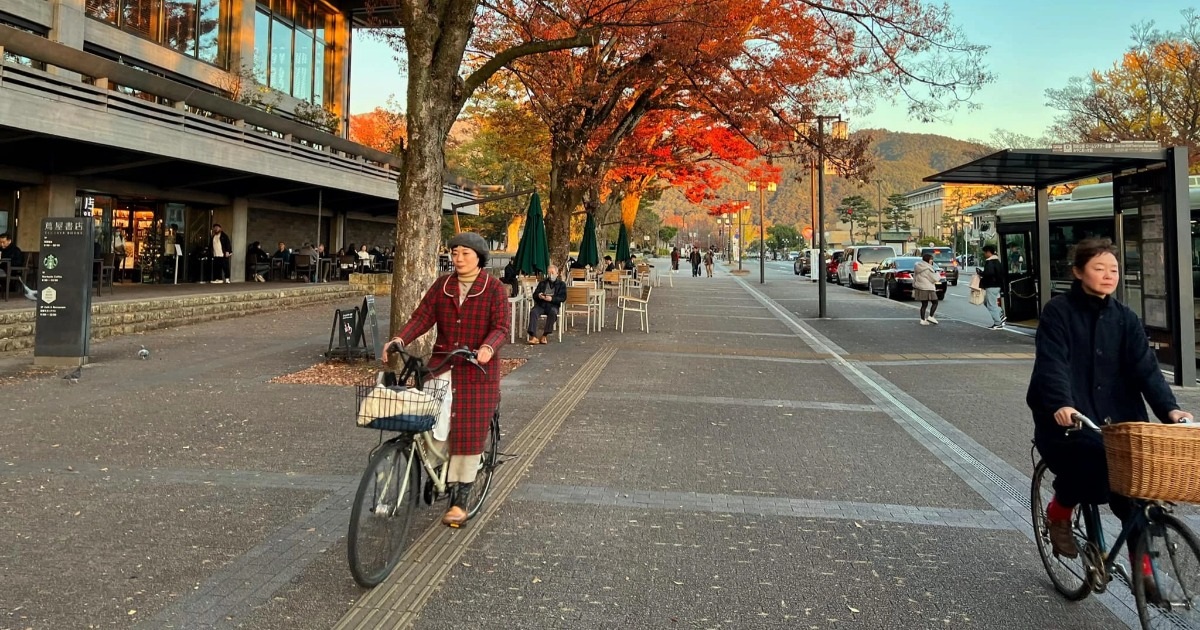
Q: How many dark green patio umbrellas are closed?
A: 3